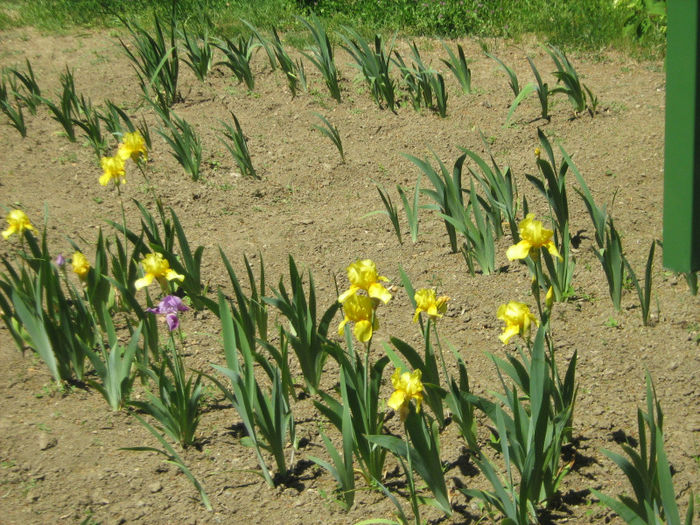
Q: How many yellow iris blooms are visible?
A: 11